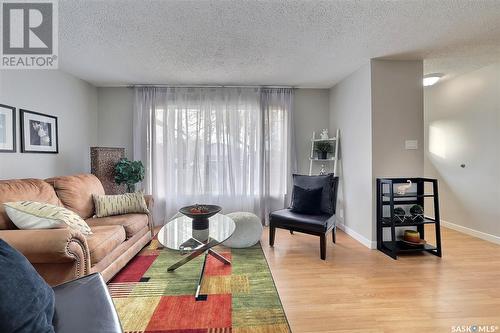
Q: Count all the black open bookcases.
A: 1